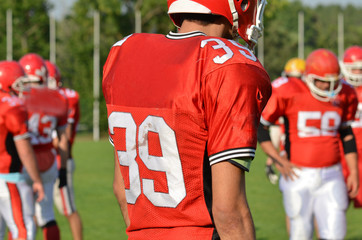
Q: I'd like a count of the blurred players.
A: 6